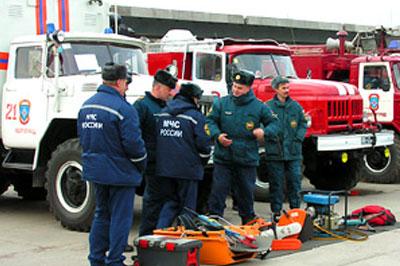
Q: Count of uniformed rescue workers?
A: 5